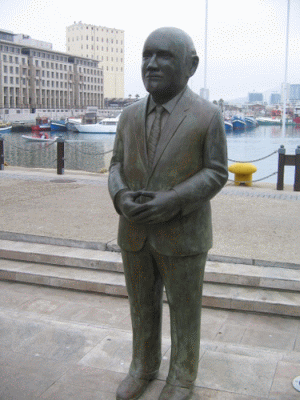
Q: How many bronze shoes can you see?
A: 2